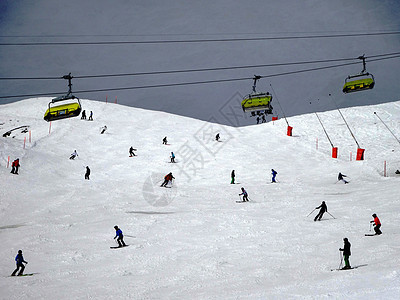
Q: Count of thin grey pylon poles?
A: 4